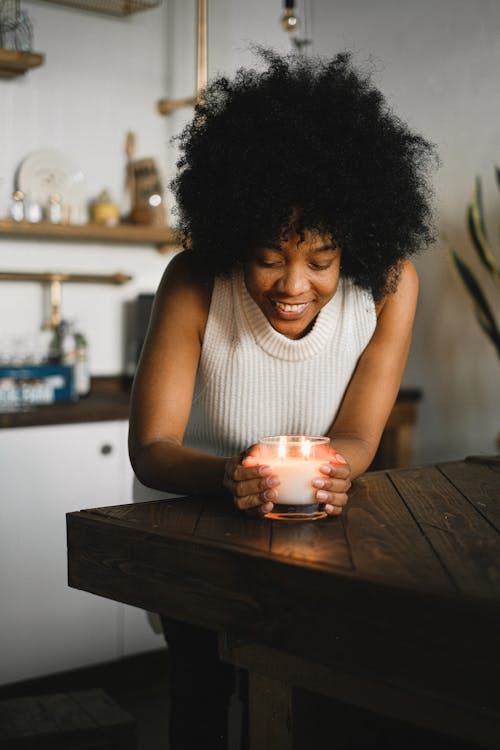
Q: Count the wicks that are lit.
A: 2